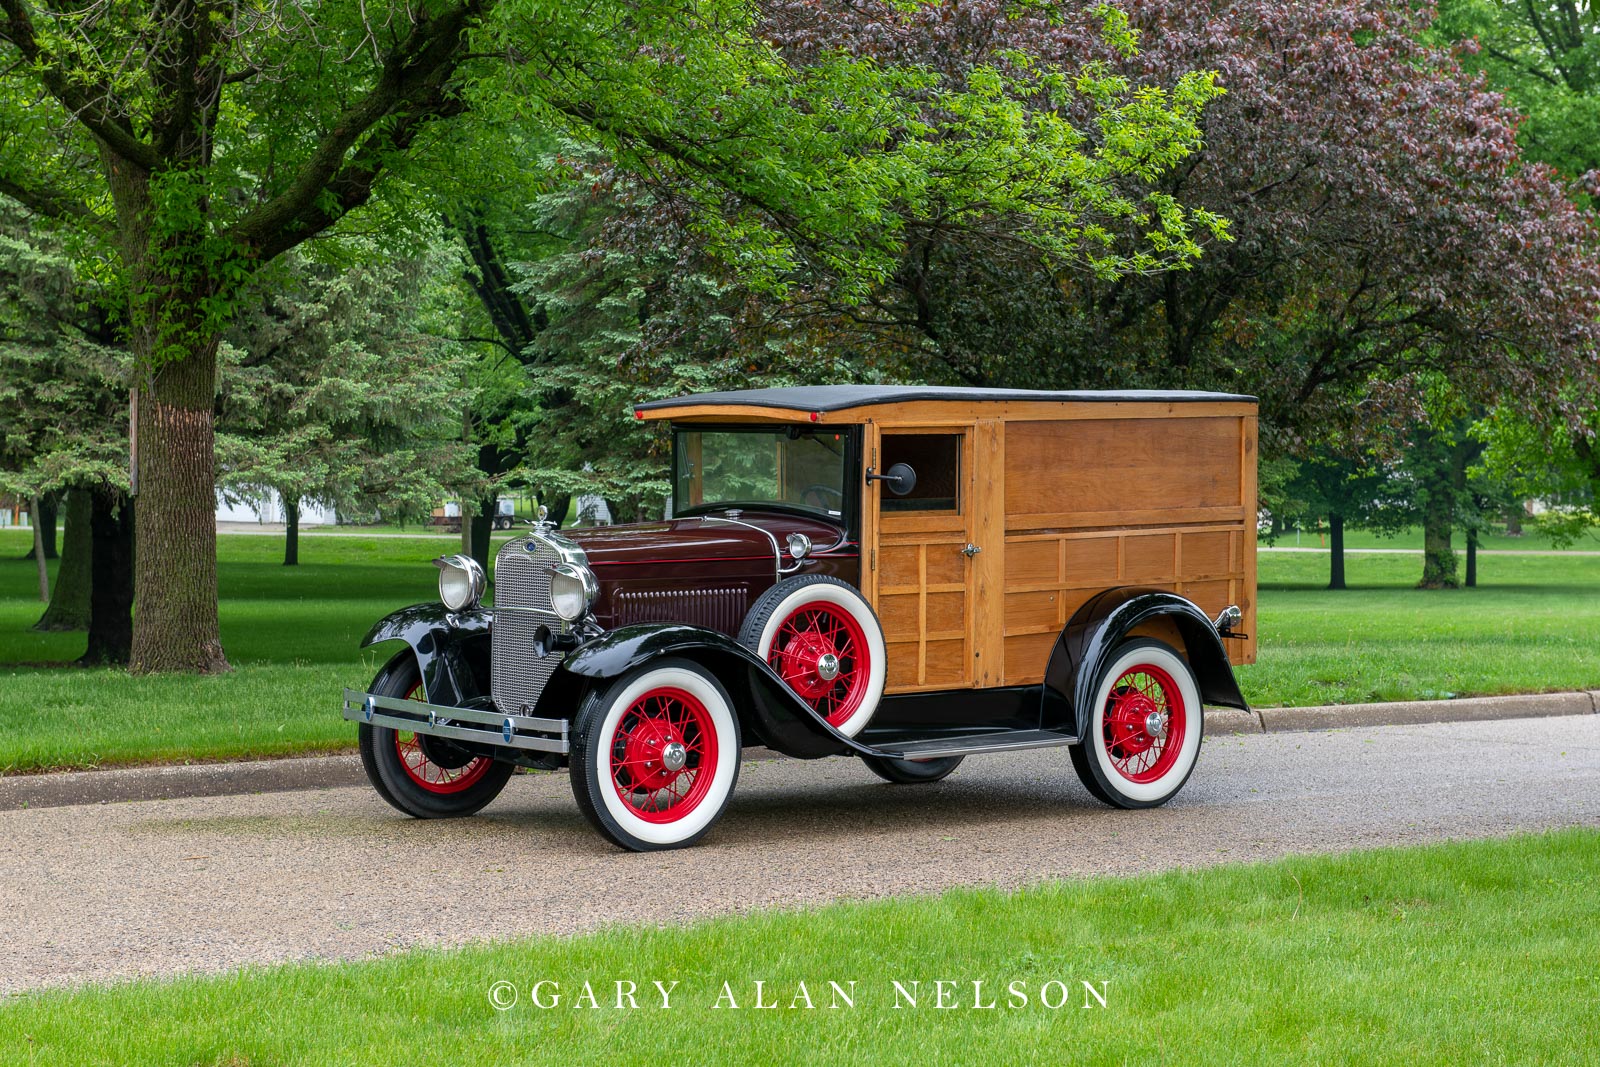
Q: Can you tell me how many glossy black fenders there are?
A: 3